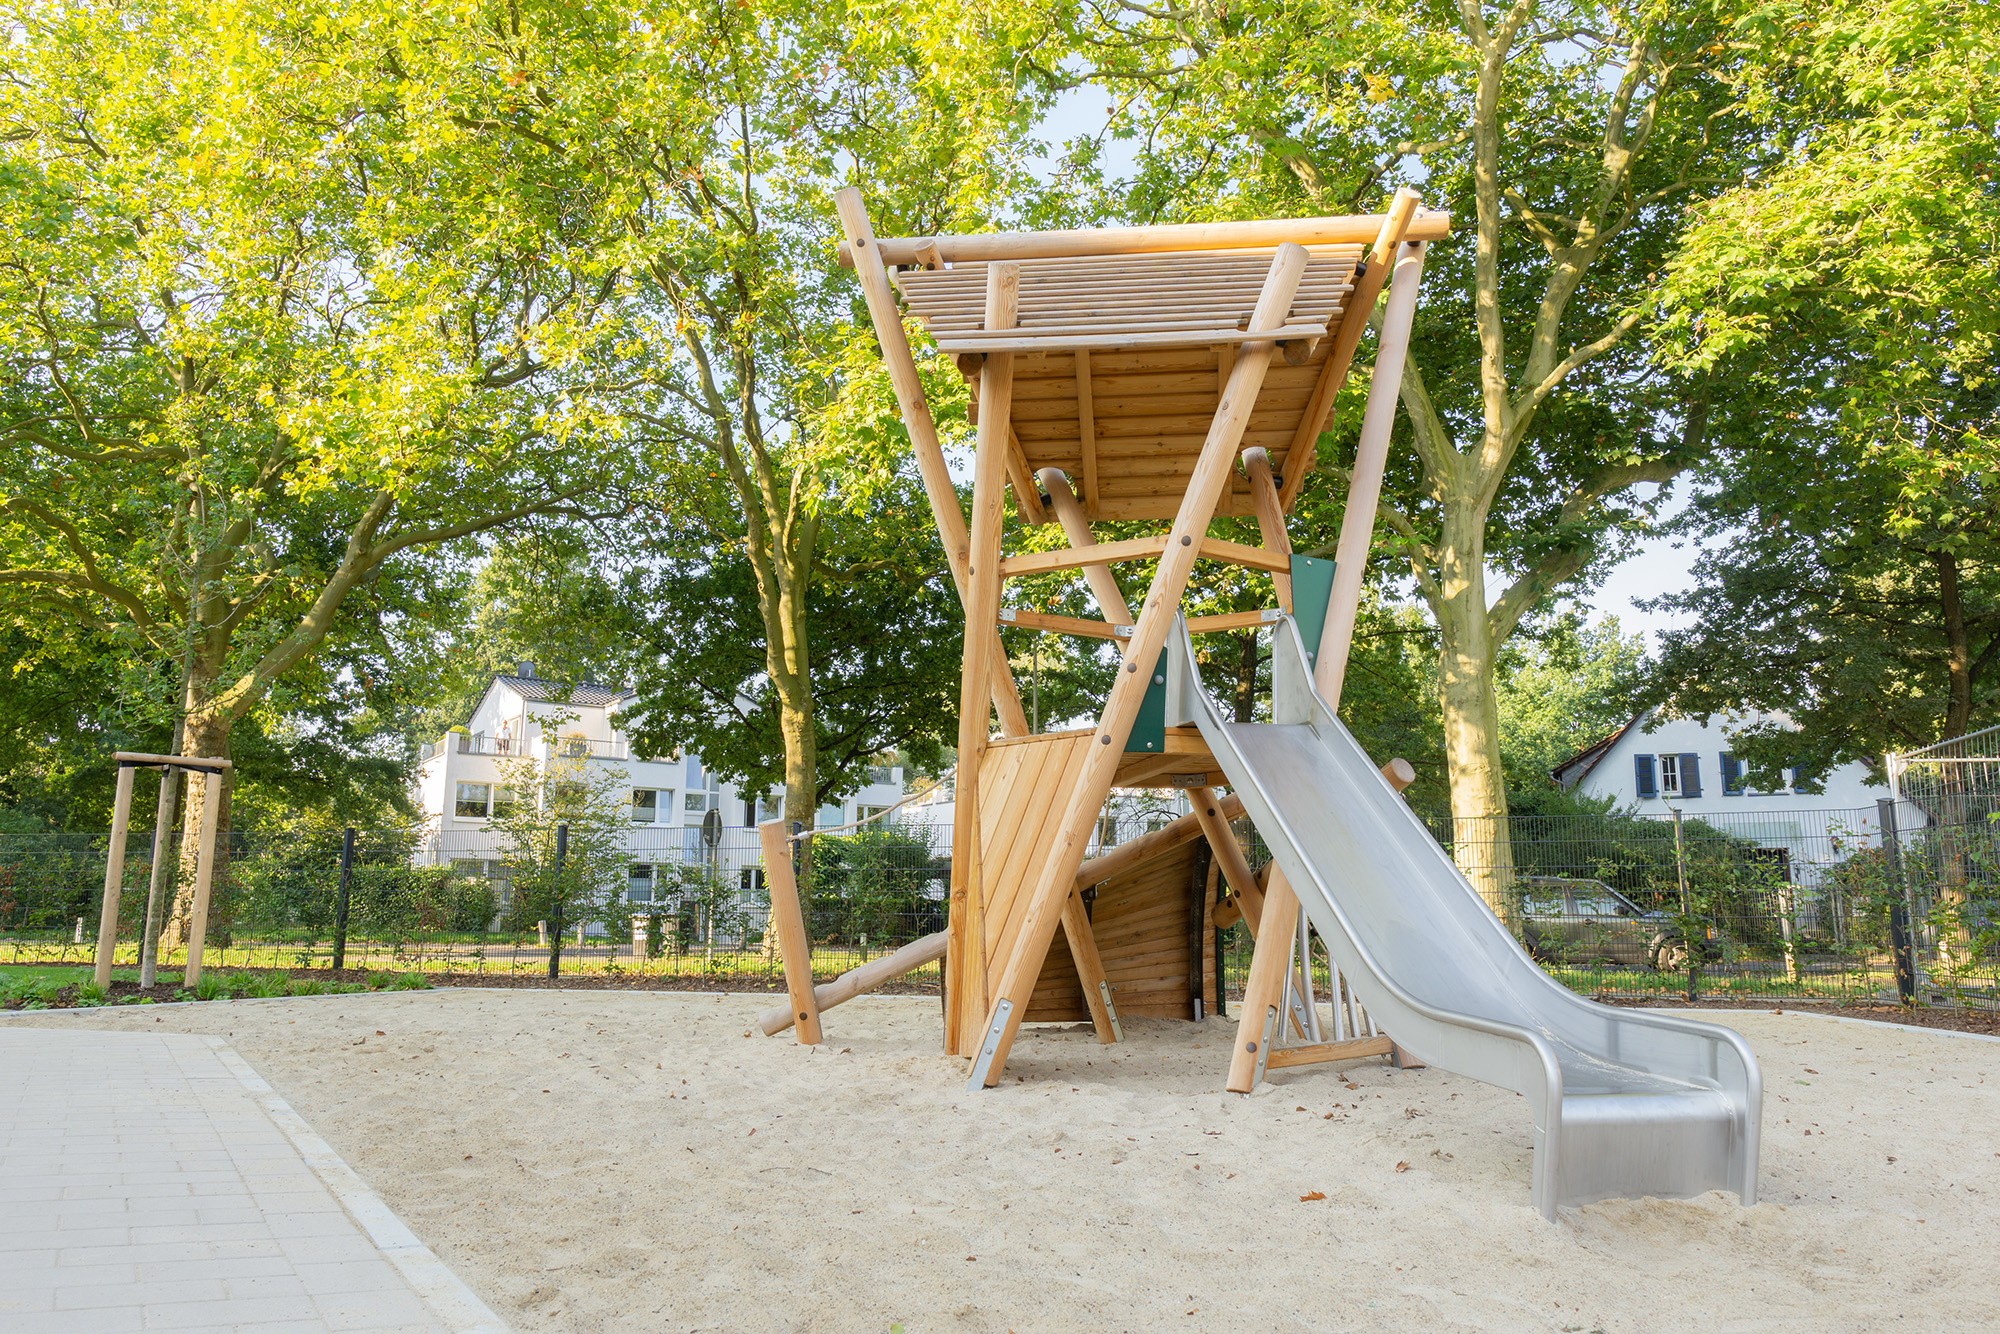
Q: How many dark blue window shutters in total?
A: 4